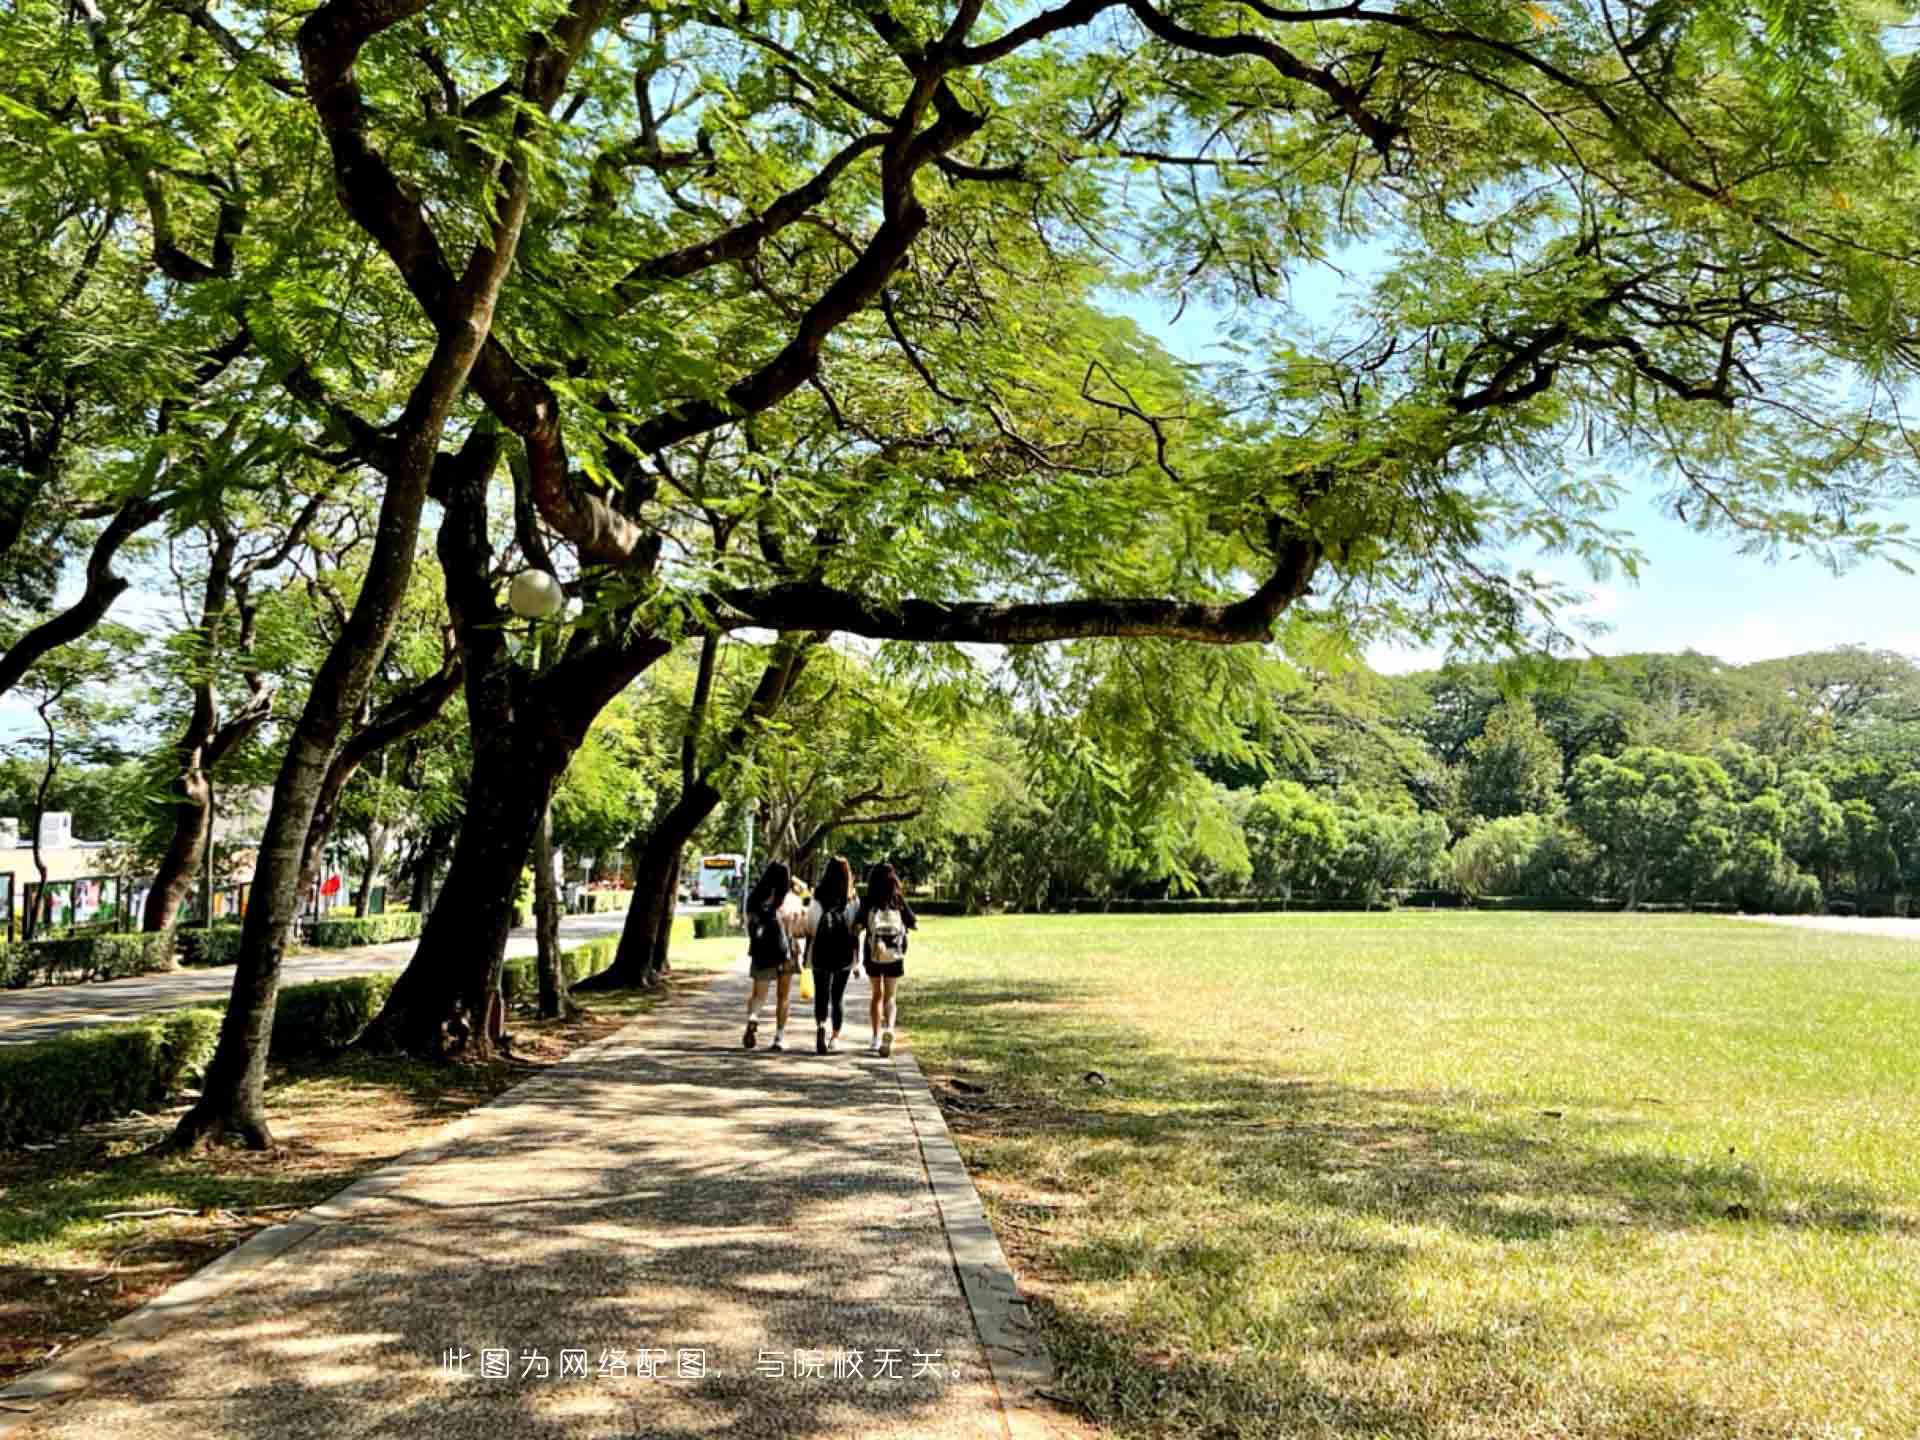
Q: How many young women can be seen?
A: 3